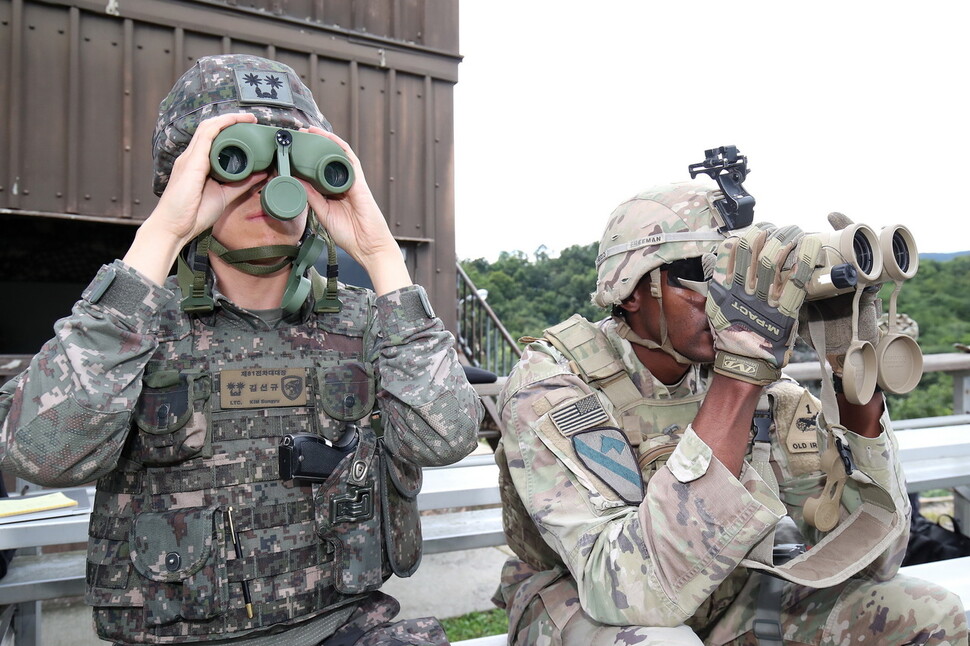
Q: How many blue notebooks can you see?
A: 0